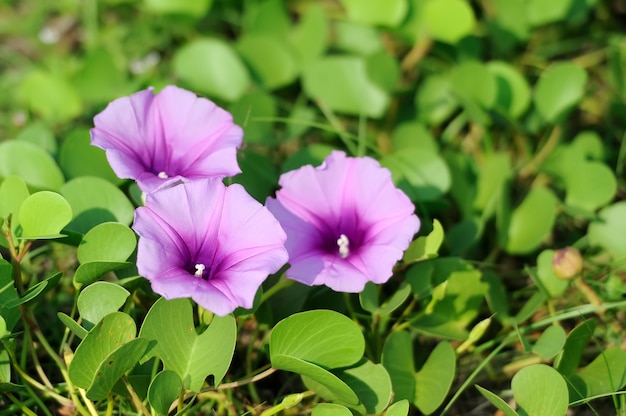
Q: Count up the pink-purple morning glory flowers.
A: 3